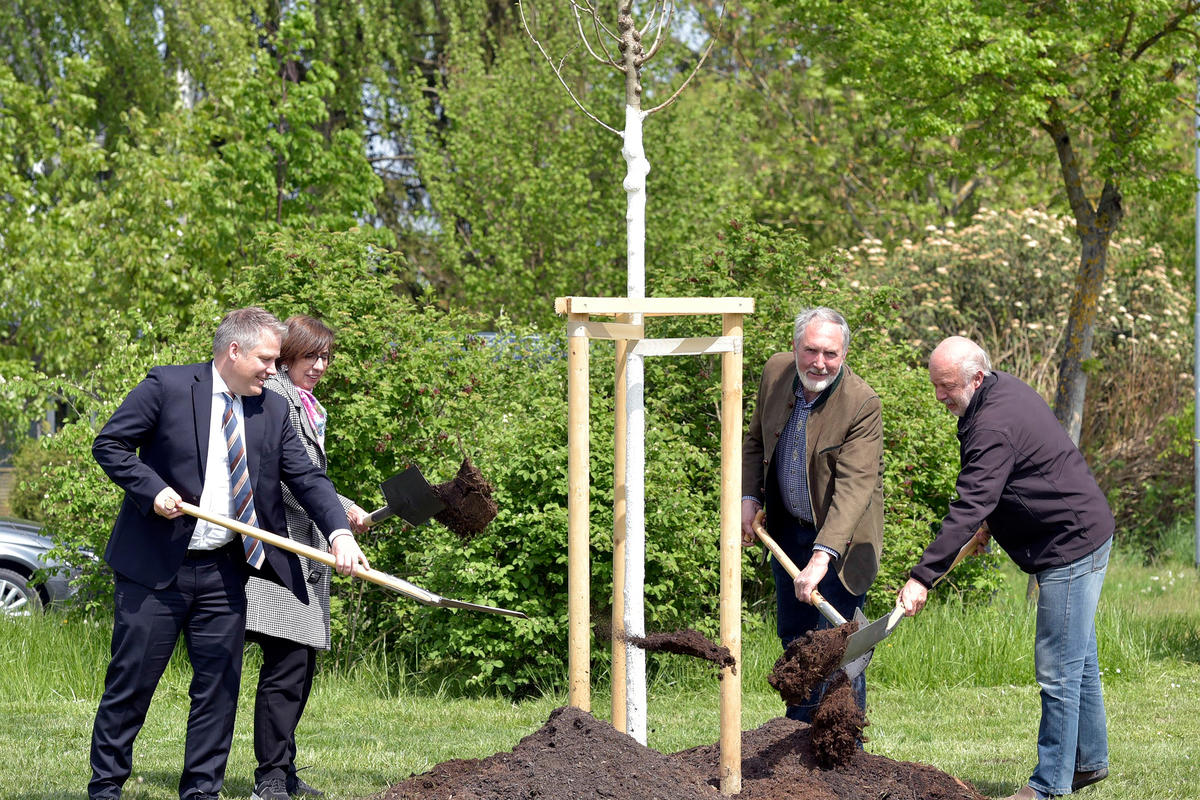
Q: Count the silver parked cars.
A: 1